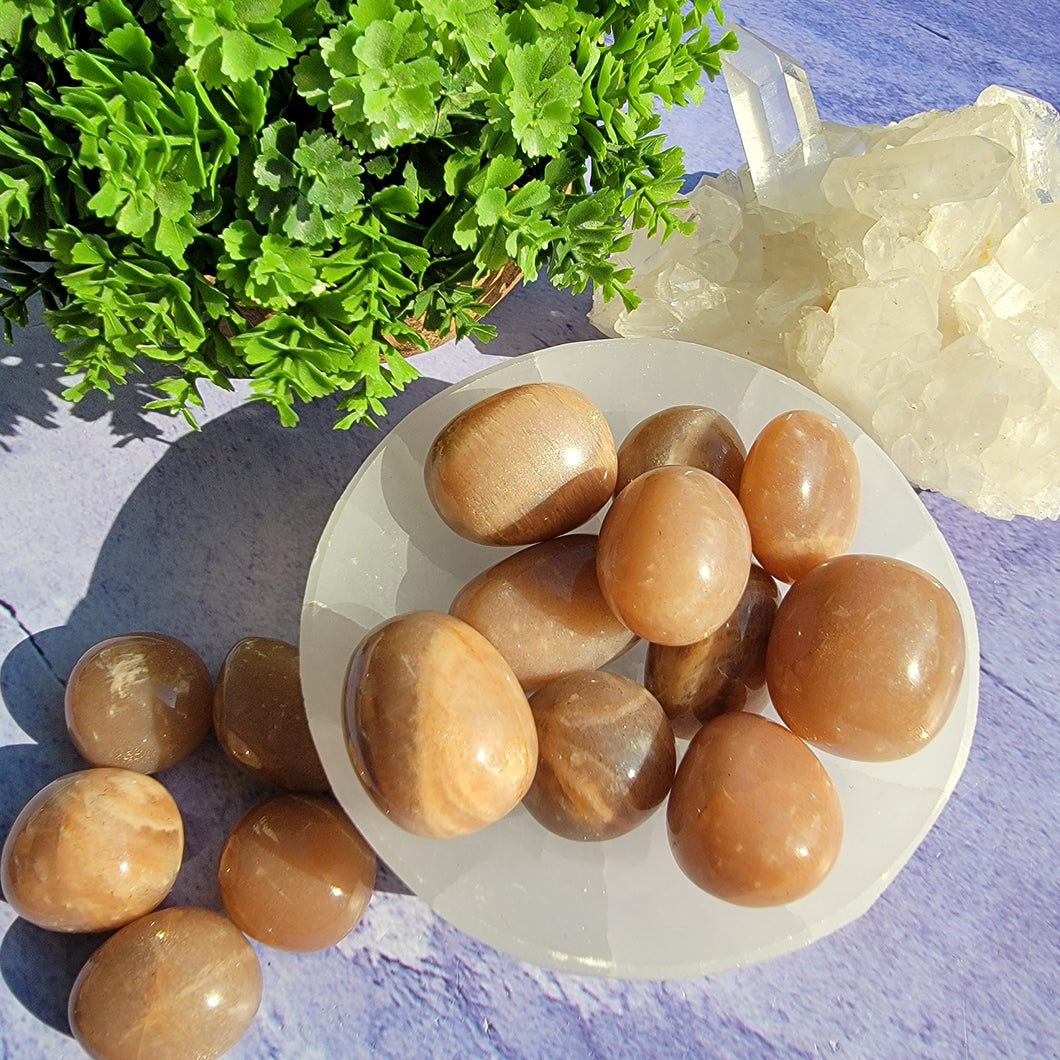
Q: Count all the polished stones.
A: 15